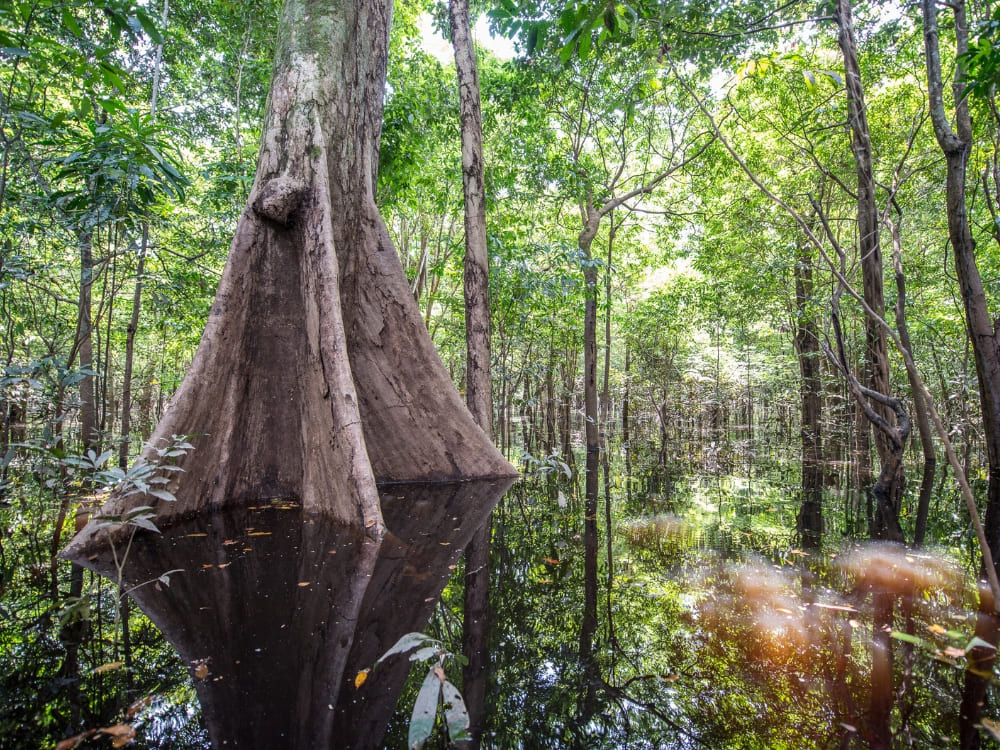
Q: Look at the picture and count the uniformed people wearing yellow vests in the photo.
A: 0